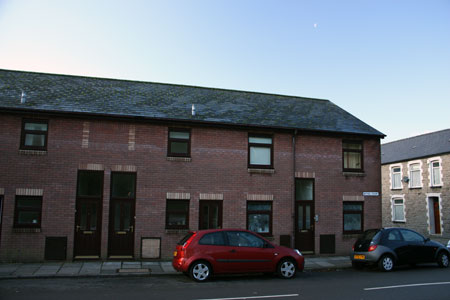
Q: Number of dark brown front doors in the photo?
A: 4